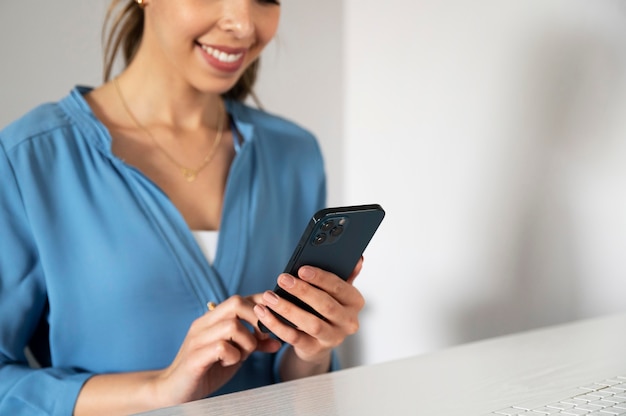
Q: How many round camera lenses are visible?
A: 3